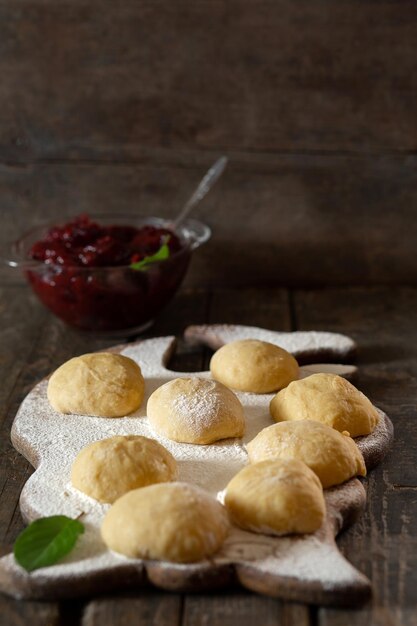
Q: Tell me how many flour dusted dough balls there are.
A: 8